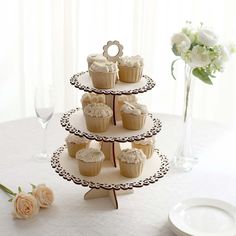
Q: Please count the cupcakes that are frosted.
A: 11